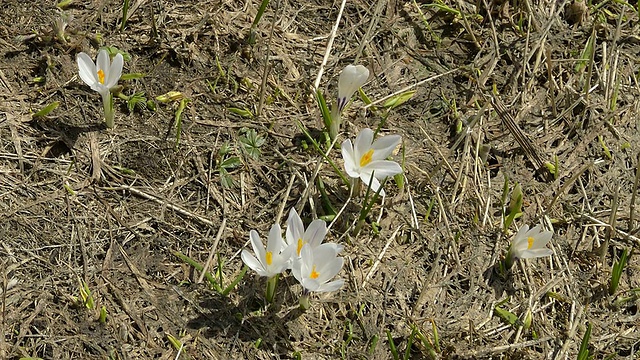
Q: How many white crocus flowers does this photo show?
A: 7